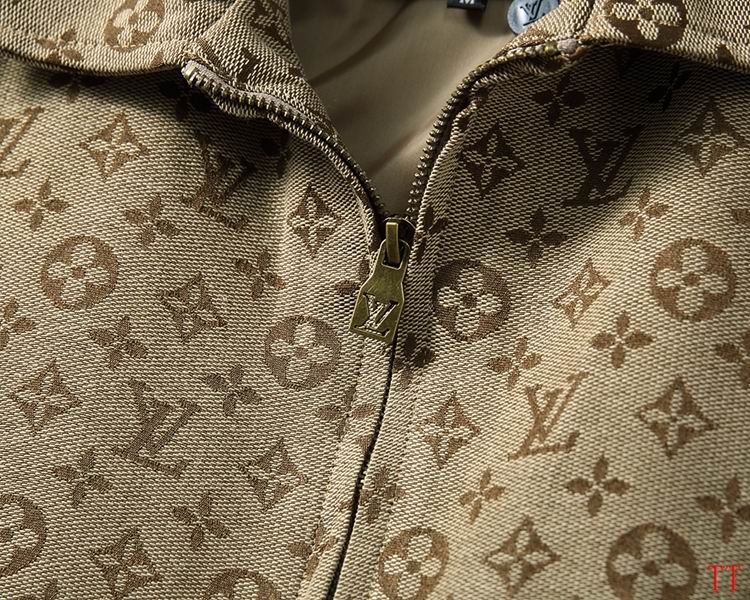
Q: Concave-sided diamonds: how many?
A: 12